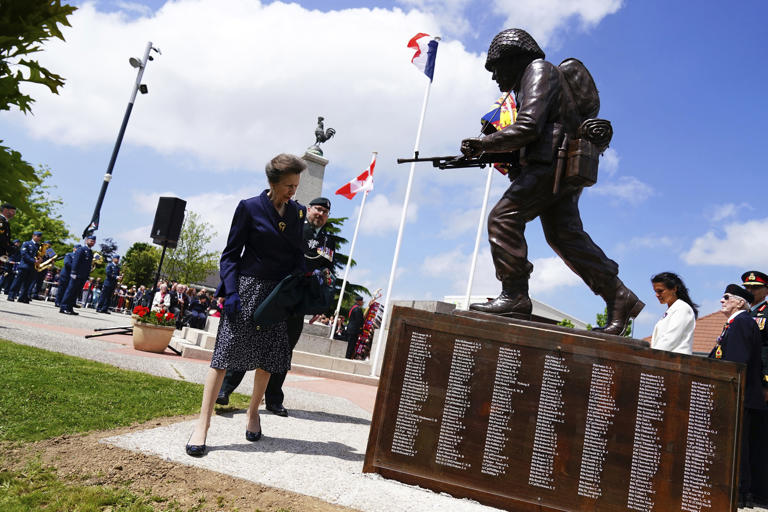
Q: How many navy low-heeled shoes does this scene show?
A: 2